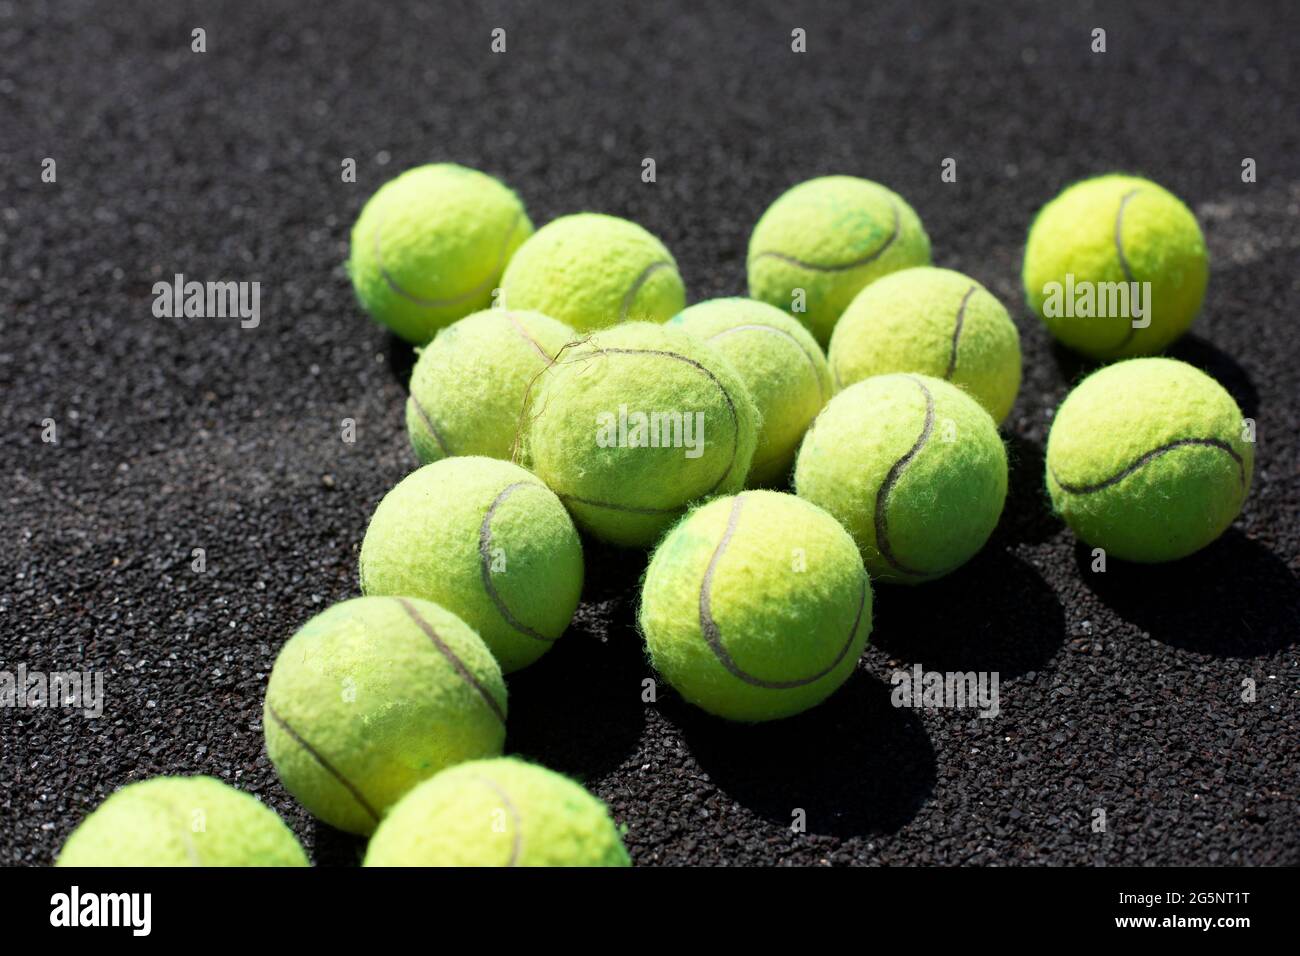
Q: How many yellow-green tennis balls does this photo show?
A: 15